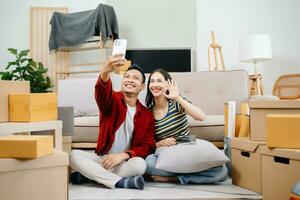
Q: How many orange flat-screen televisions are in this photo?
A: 0